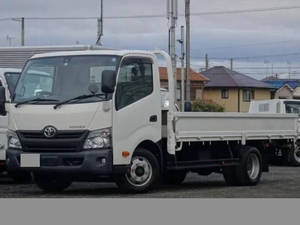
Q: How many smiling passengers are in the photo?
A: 0